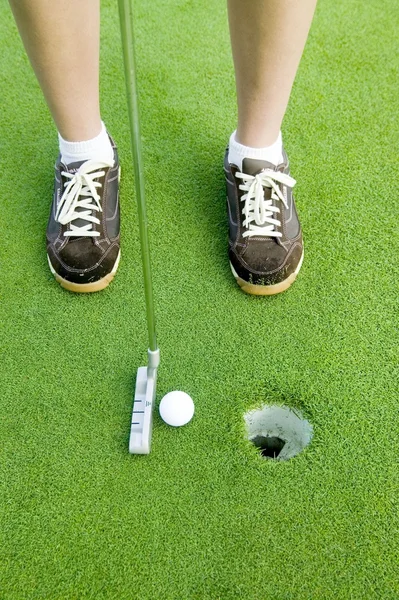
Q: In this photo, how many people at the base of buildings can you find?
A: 0